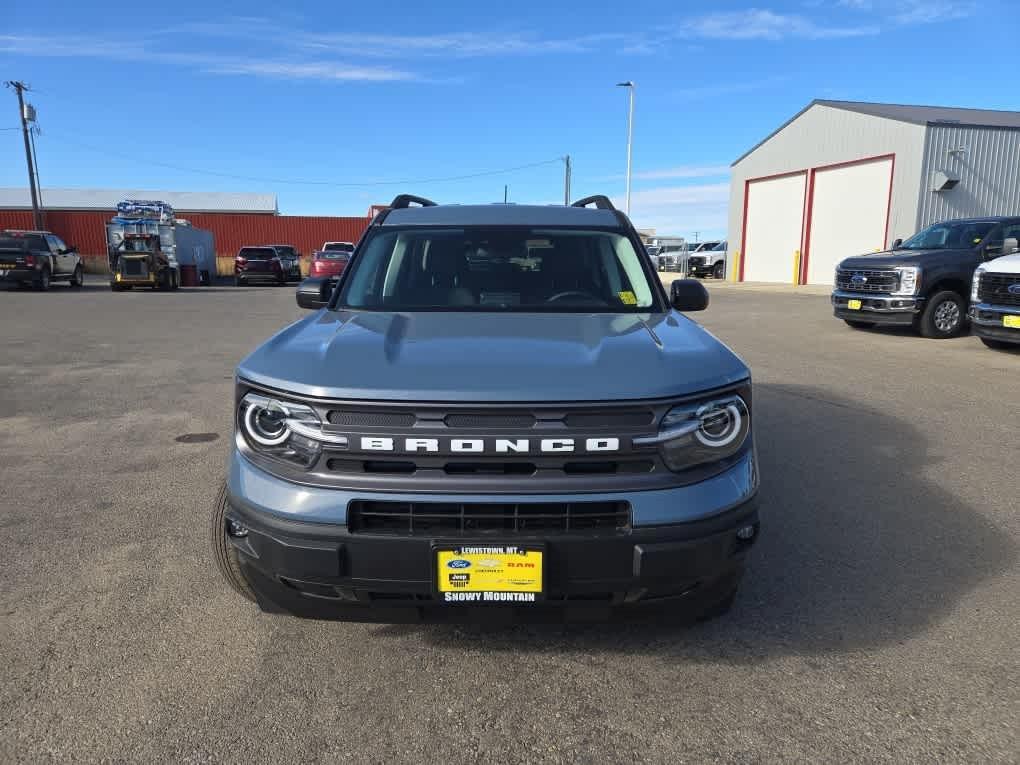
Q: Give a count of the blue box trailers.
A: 1